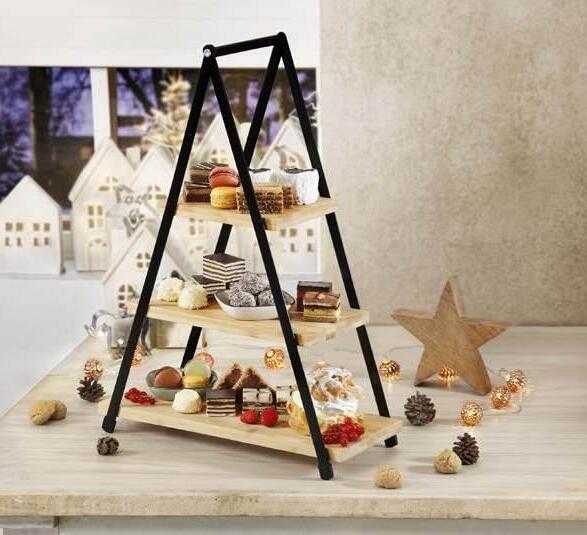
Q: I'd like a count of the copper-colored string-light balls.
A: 9